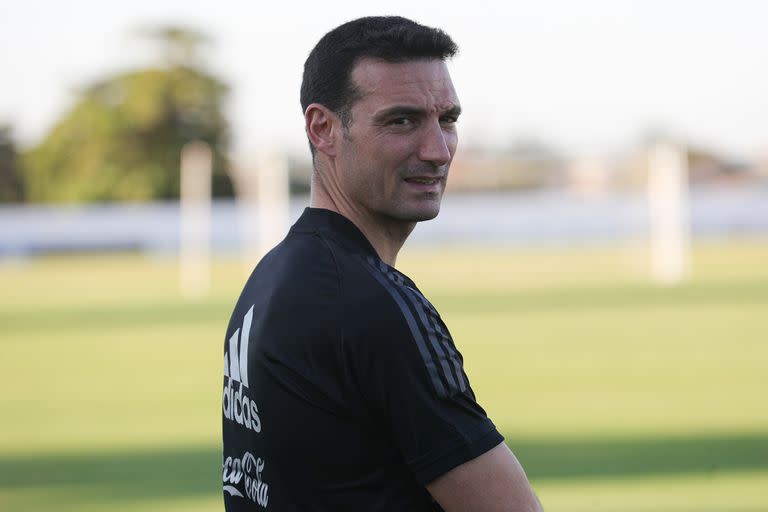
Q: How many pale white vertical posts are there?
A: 3